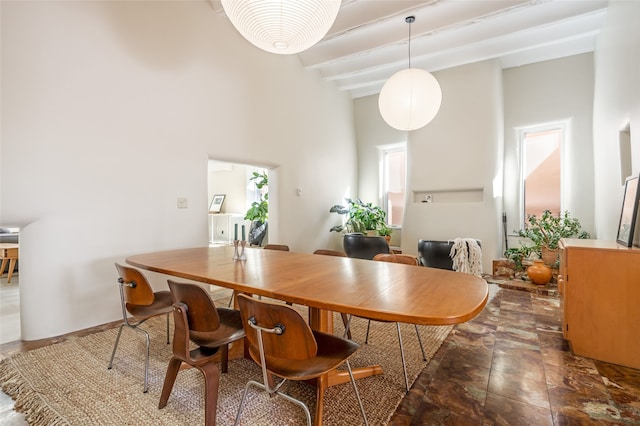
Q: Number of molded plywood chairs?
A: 6